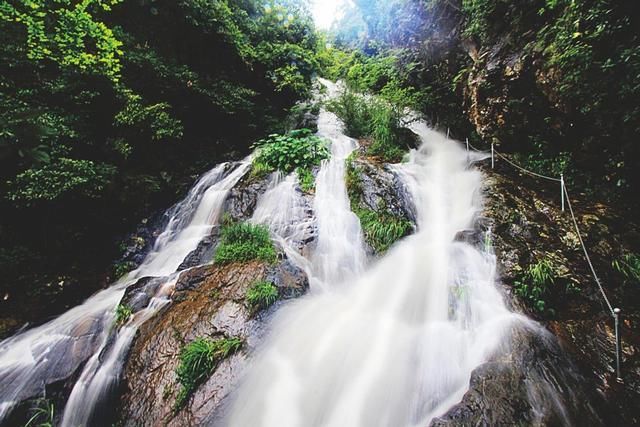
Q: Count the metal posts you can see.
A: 5